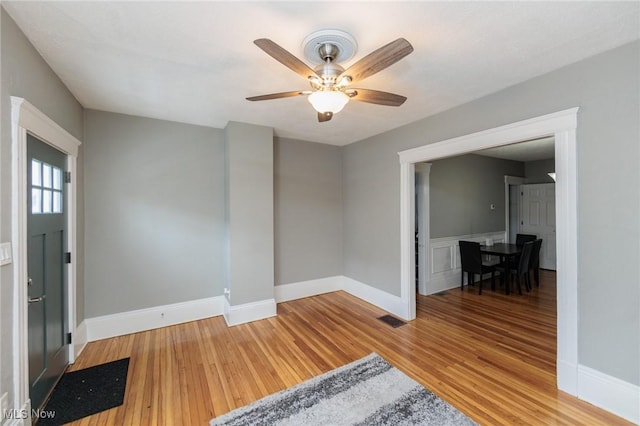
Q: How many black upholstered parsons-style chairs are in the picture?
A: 4